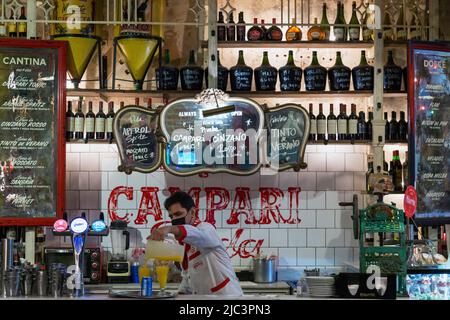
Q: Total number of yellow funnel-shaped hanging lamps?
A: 2